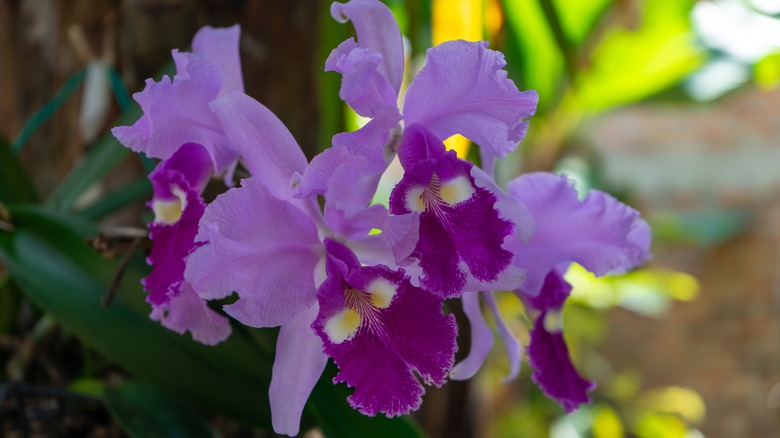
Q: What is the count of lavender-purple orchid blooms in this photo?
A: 4